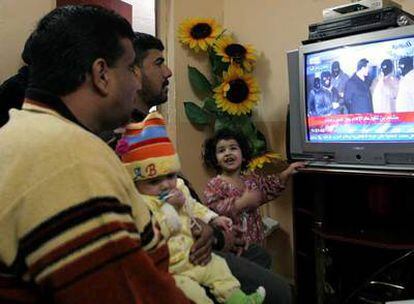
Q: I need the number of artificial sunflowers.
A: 4